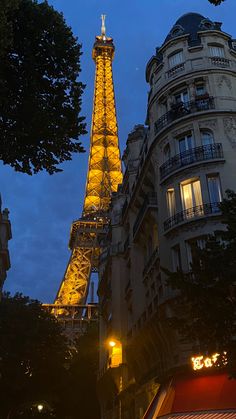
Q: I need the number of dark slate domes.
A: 1